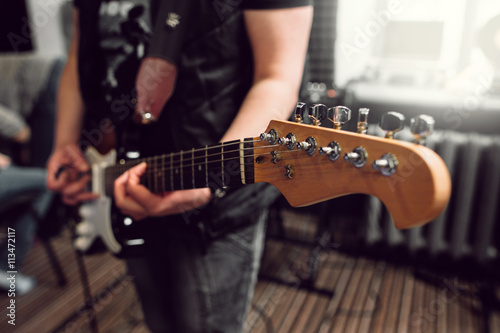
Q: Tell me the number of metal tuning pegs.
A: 6